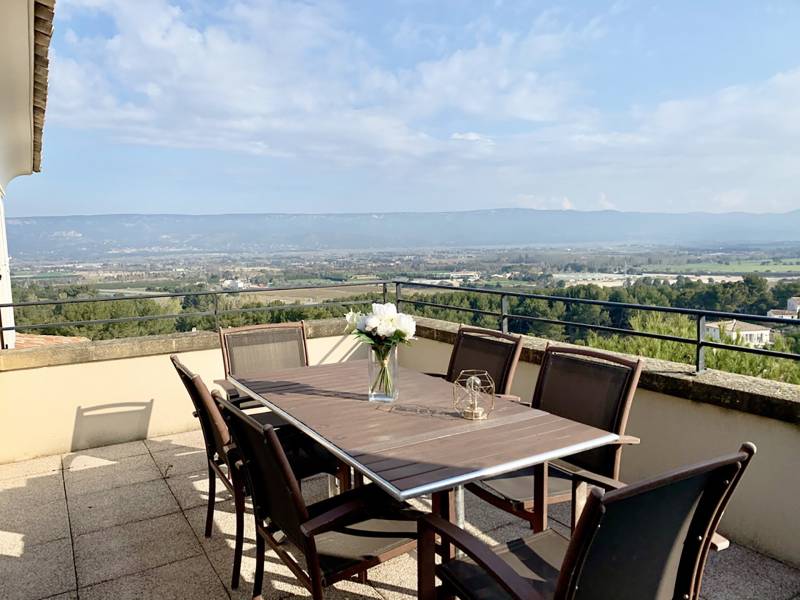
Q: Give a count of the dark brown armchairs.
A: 6